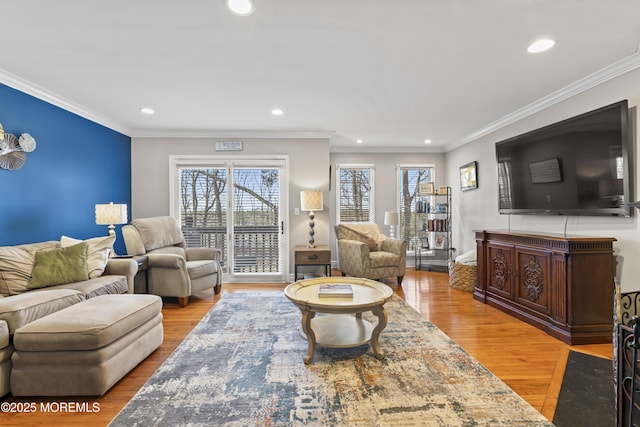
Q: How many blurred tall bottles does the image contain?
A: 0